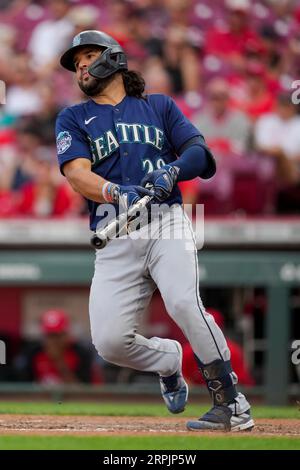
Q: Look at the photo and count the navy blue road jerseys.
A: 1